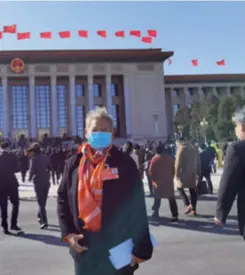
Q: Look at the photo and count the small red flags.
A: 14